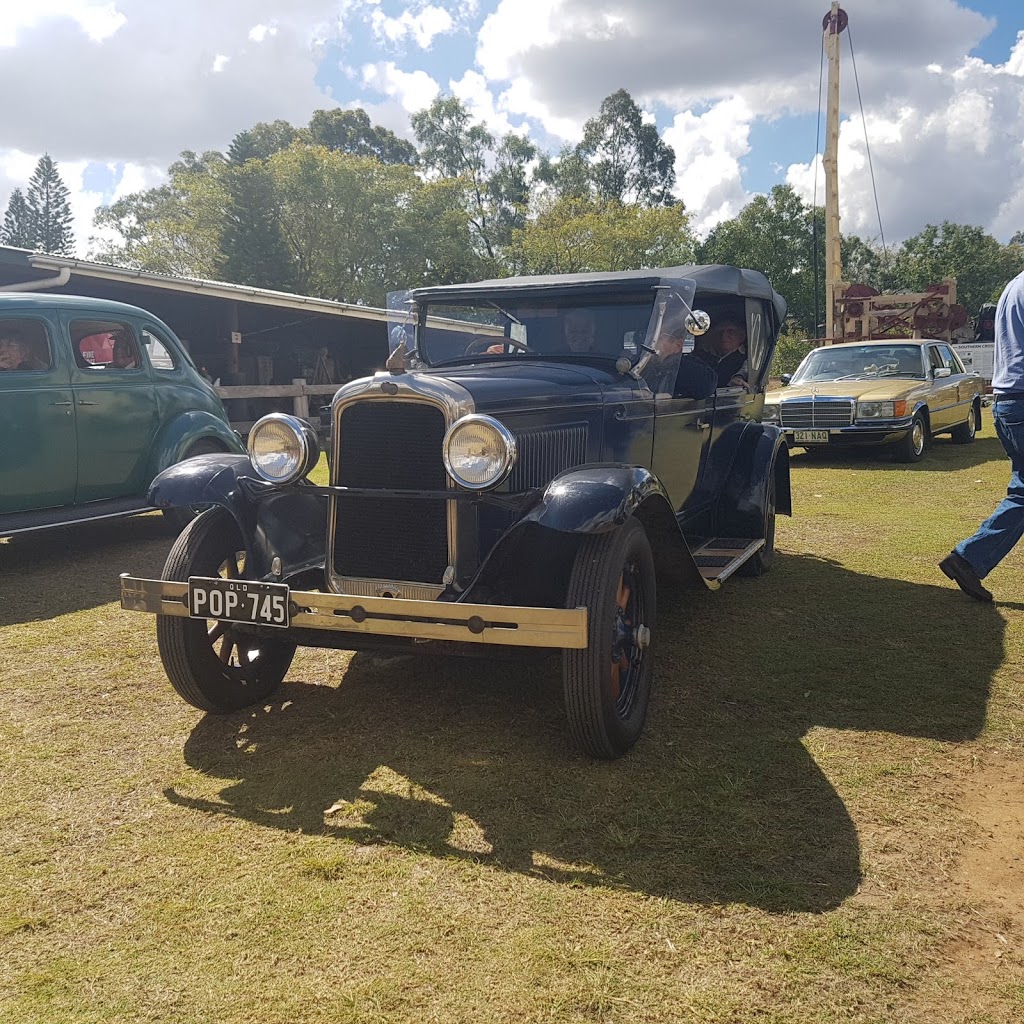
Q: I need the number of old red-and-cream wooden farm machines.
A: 1